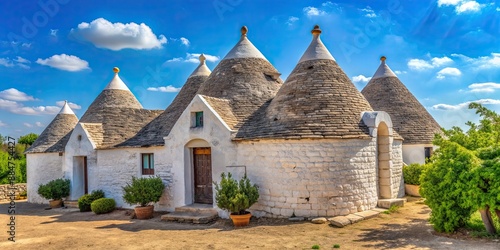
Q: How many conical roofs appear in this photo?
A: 6